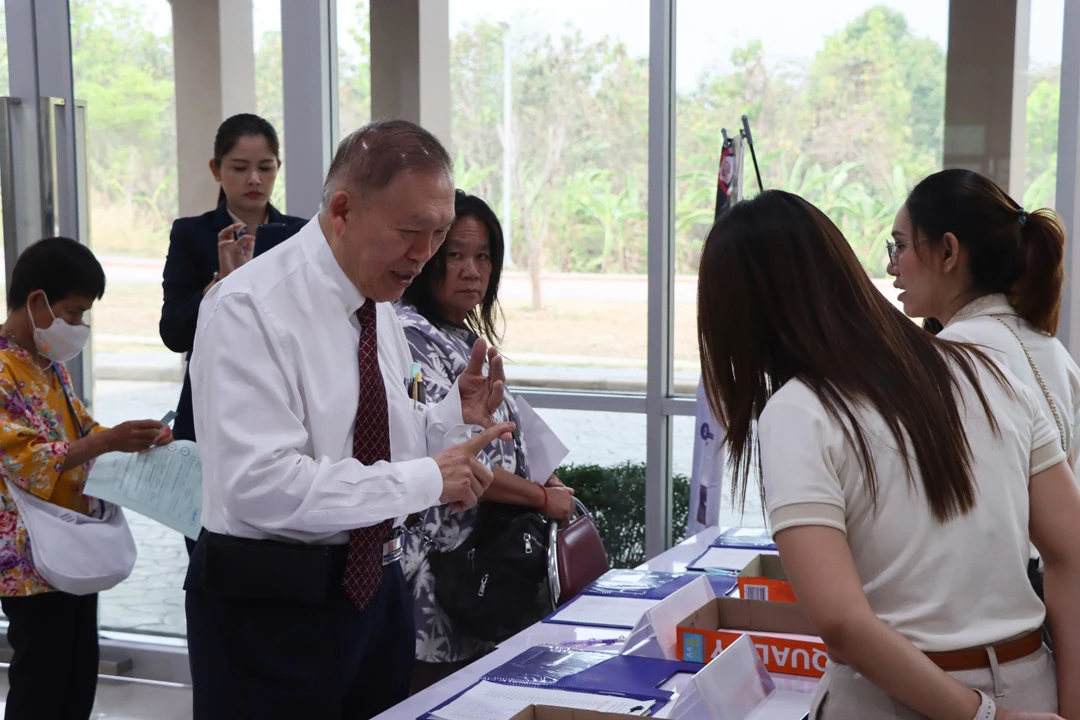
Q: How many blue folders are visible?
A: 3